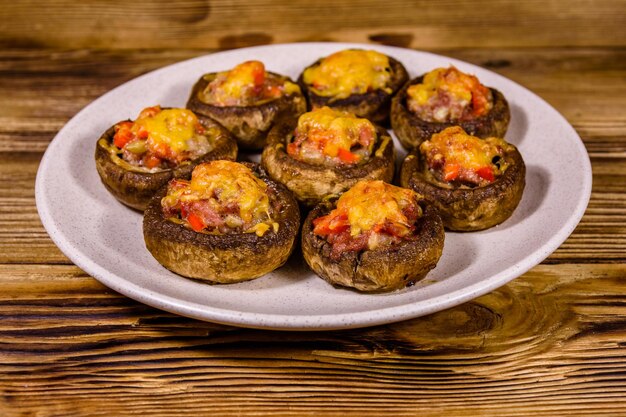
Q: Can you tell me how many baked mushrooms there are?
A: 8